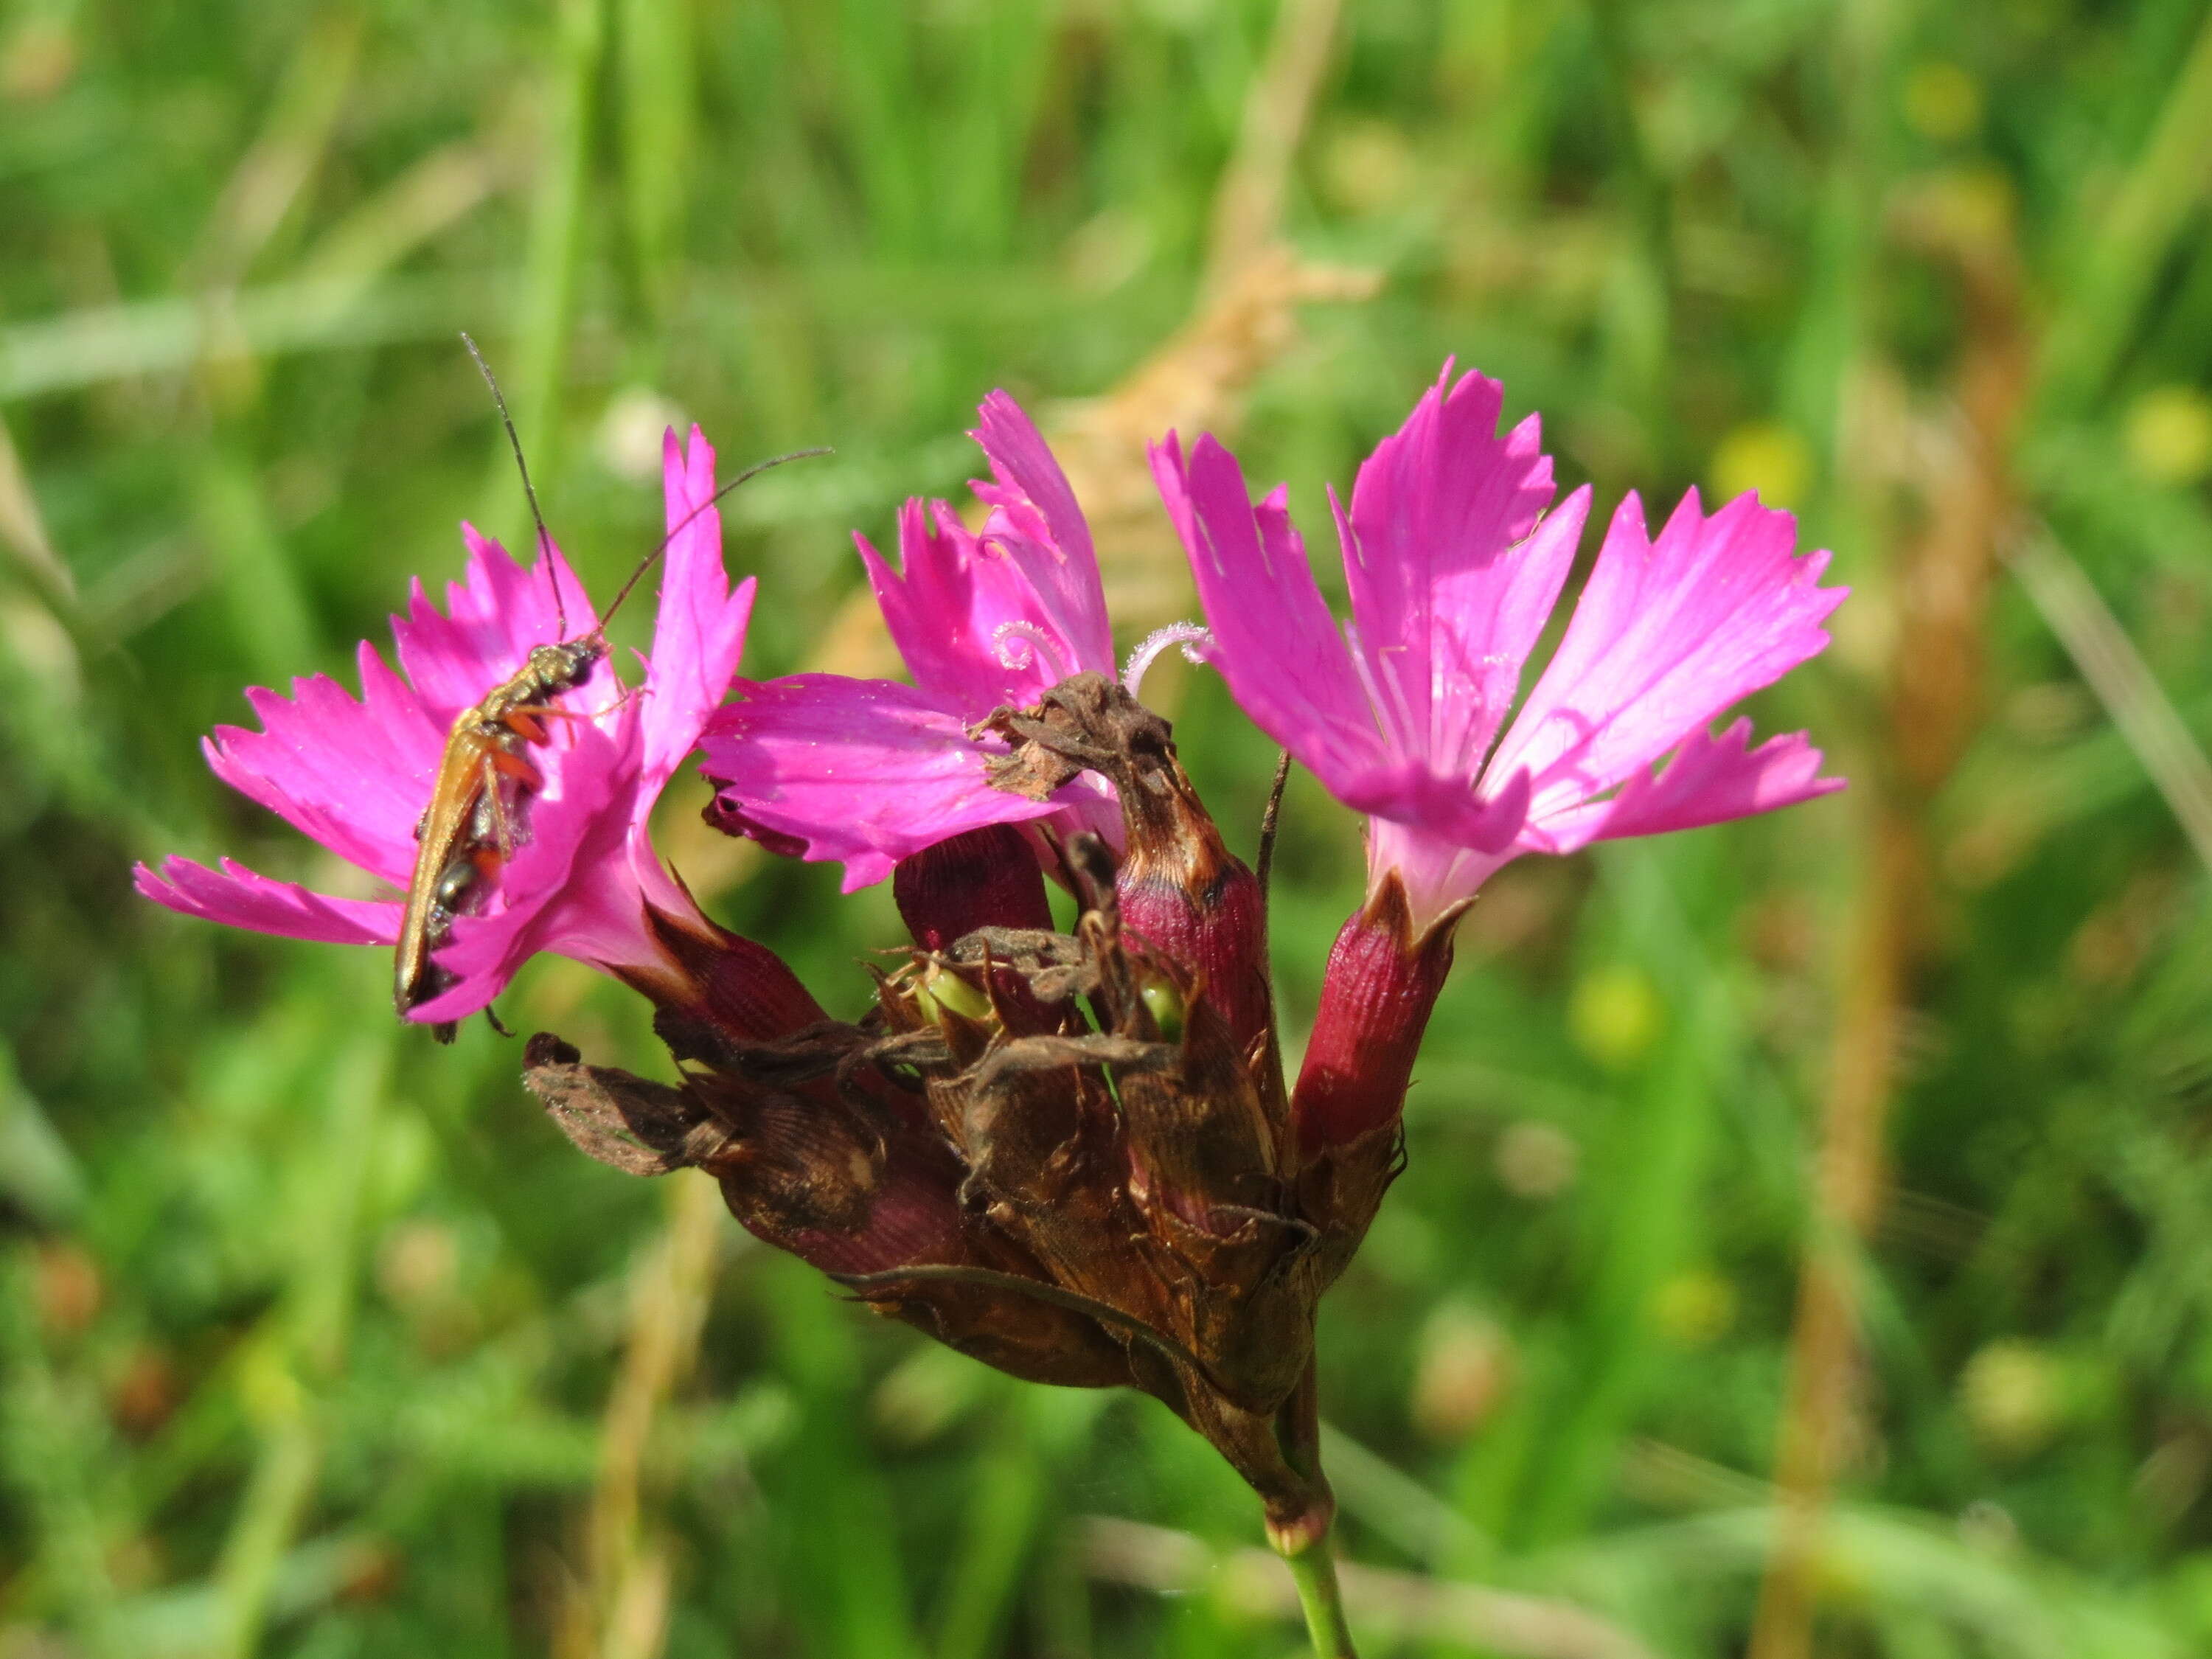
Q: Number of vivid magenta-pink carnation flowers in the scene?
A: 3